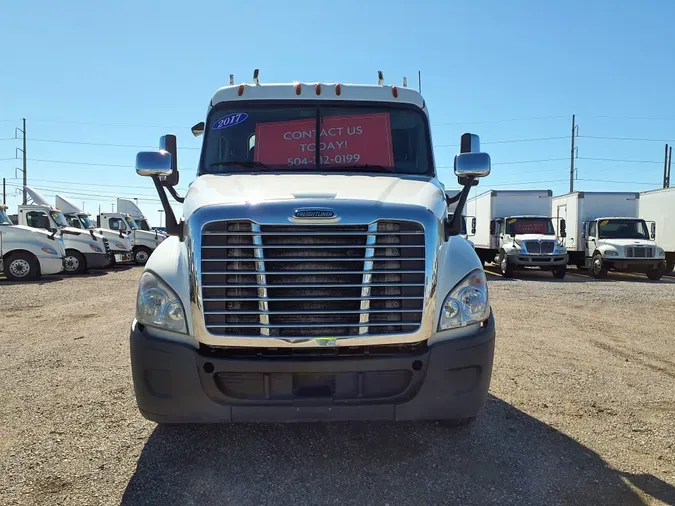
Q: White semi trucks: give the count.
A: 6